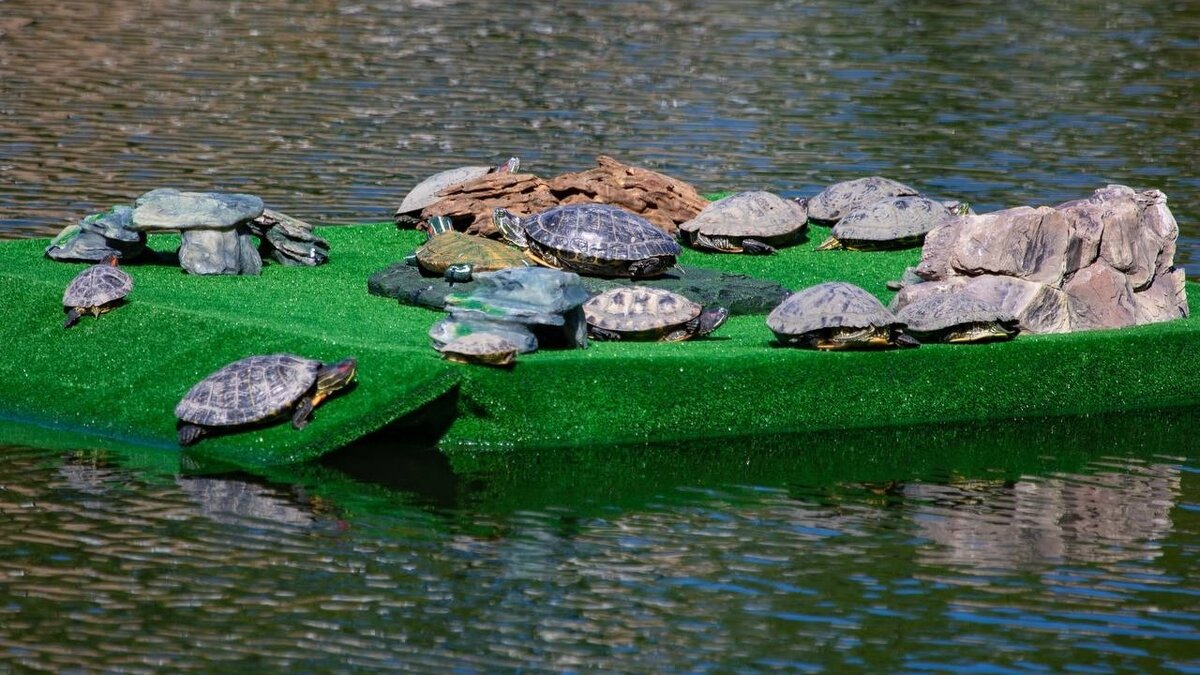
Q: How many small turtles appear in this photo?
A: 2